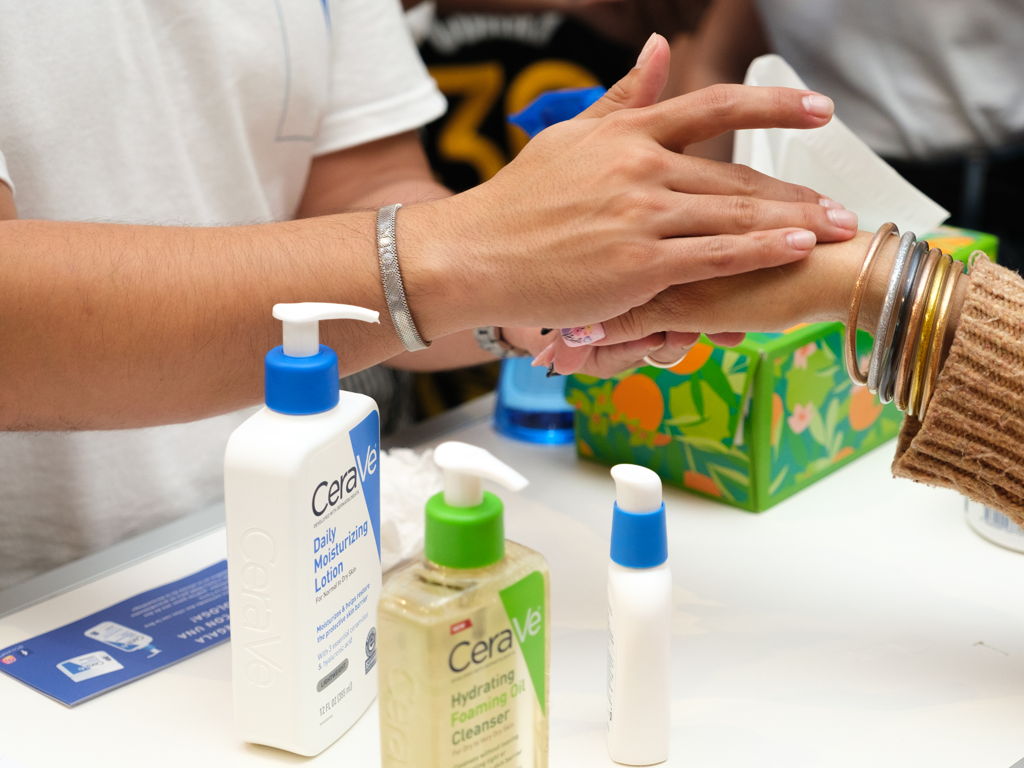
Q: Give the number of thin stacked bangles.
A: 6